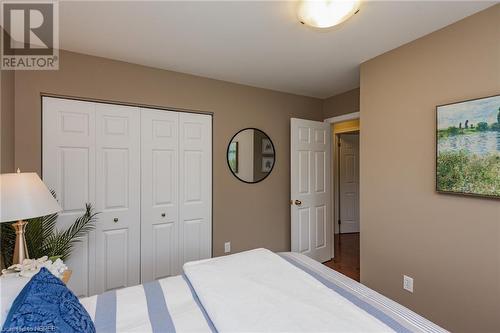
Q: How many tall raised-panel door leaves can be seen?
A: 6